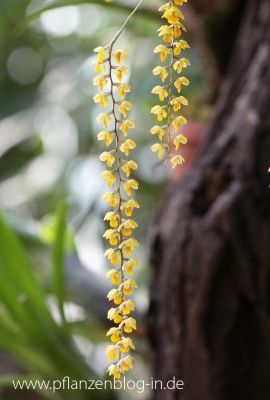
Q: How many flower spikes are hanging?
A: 2